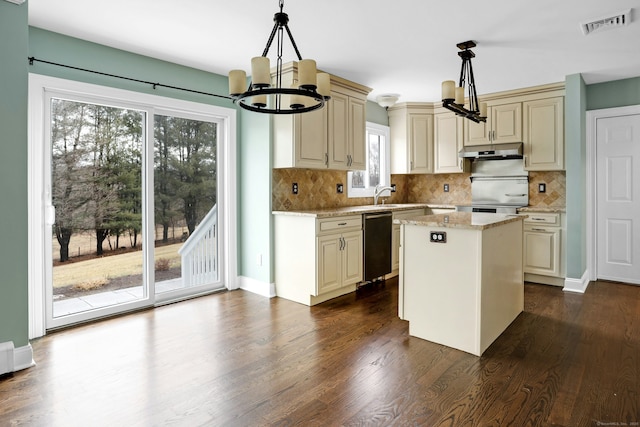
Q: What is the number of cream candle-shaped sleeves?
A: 10